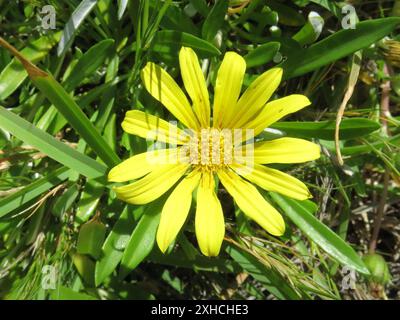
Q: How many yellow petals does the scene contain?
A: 13